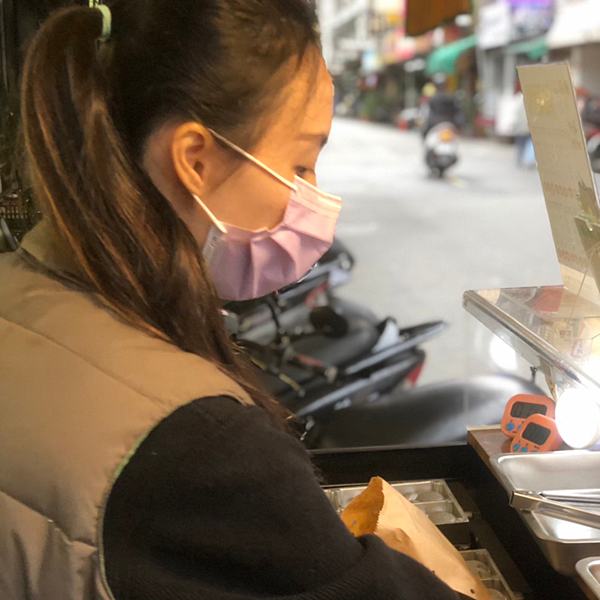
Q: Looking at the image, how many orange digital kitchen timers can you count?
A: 2